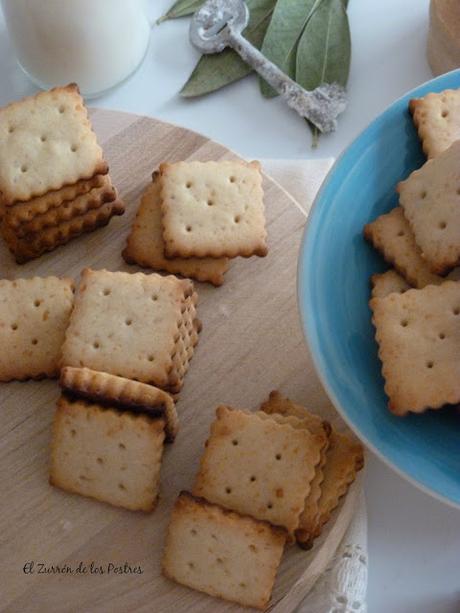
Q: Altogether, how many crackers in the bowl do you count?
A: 5